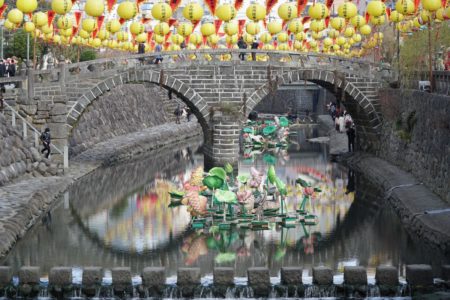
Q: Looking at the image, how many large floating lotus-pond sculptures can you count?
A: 2